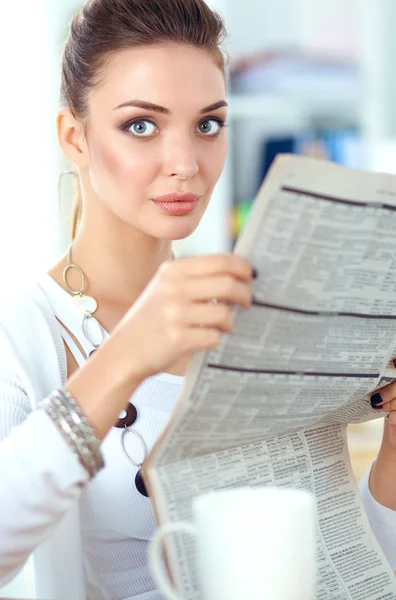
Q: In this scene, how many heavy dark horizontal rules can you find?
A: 3